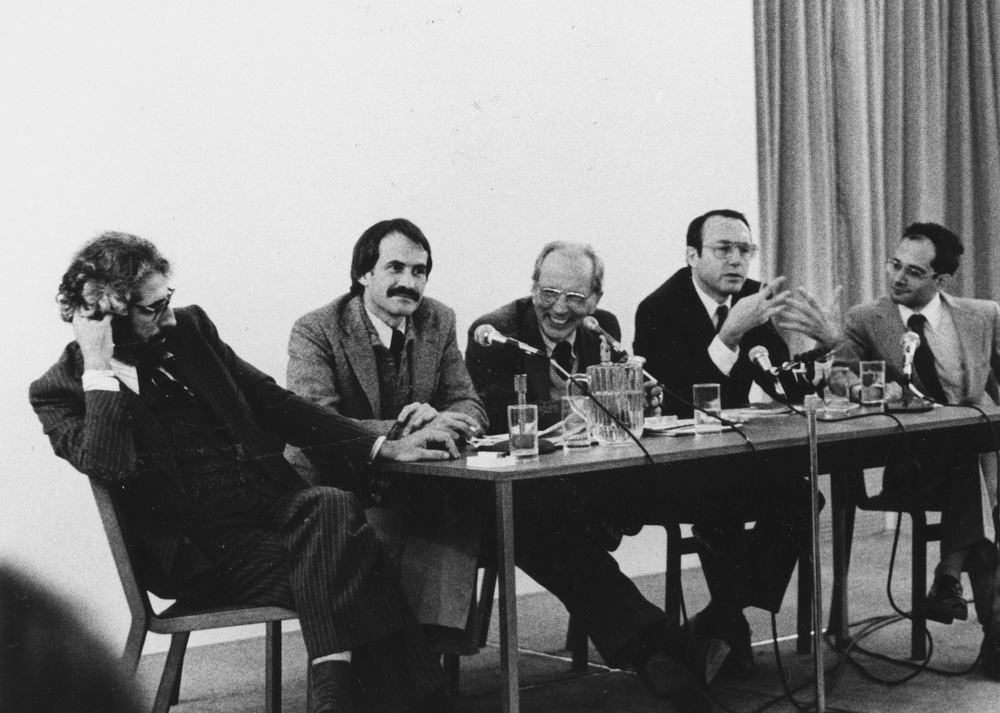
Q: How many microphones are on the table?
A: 4